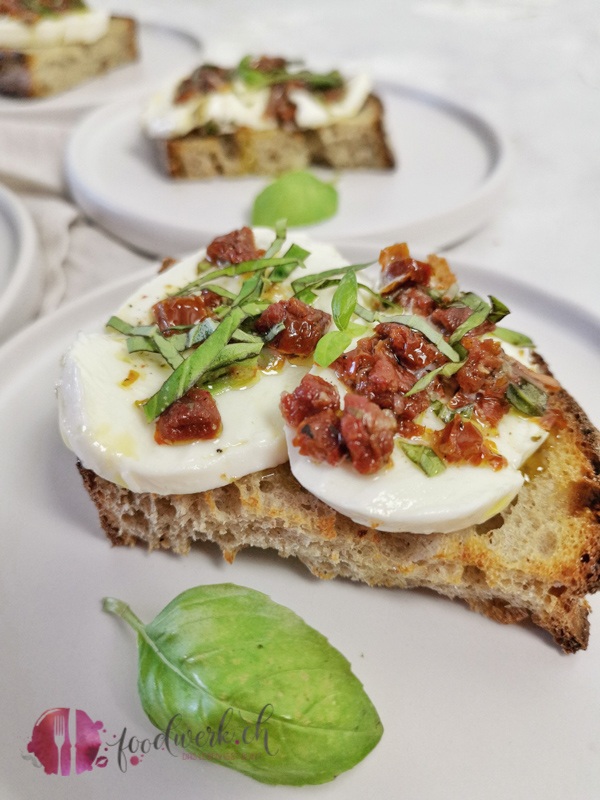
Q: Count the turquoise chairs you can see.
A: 0